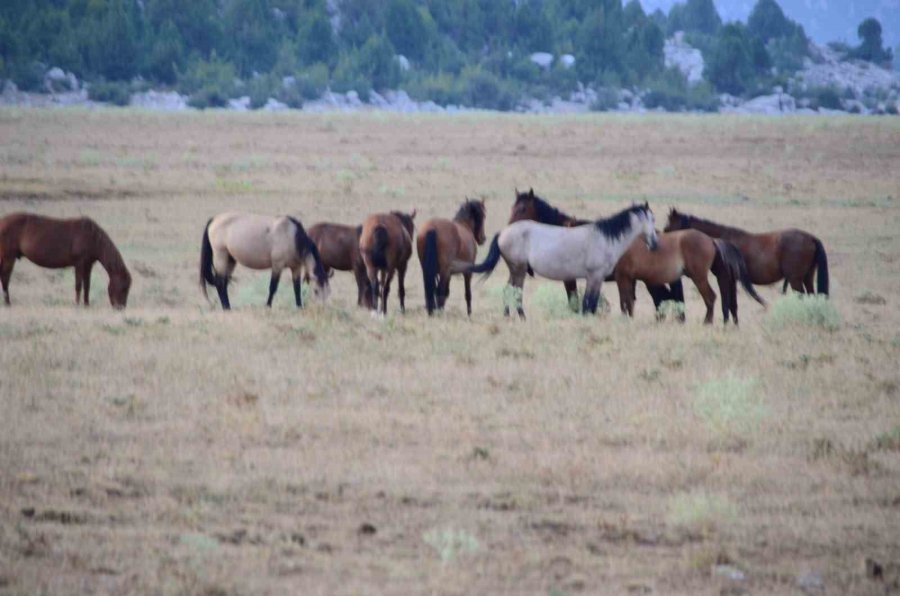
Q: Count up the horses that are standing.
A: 9